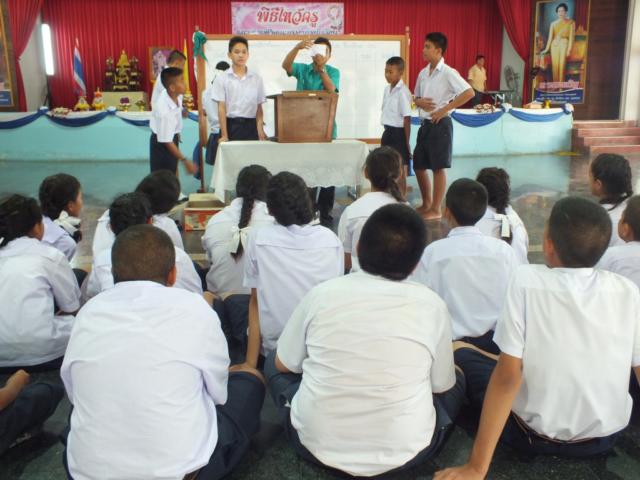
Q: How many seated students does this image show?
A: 14